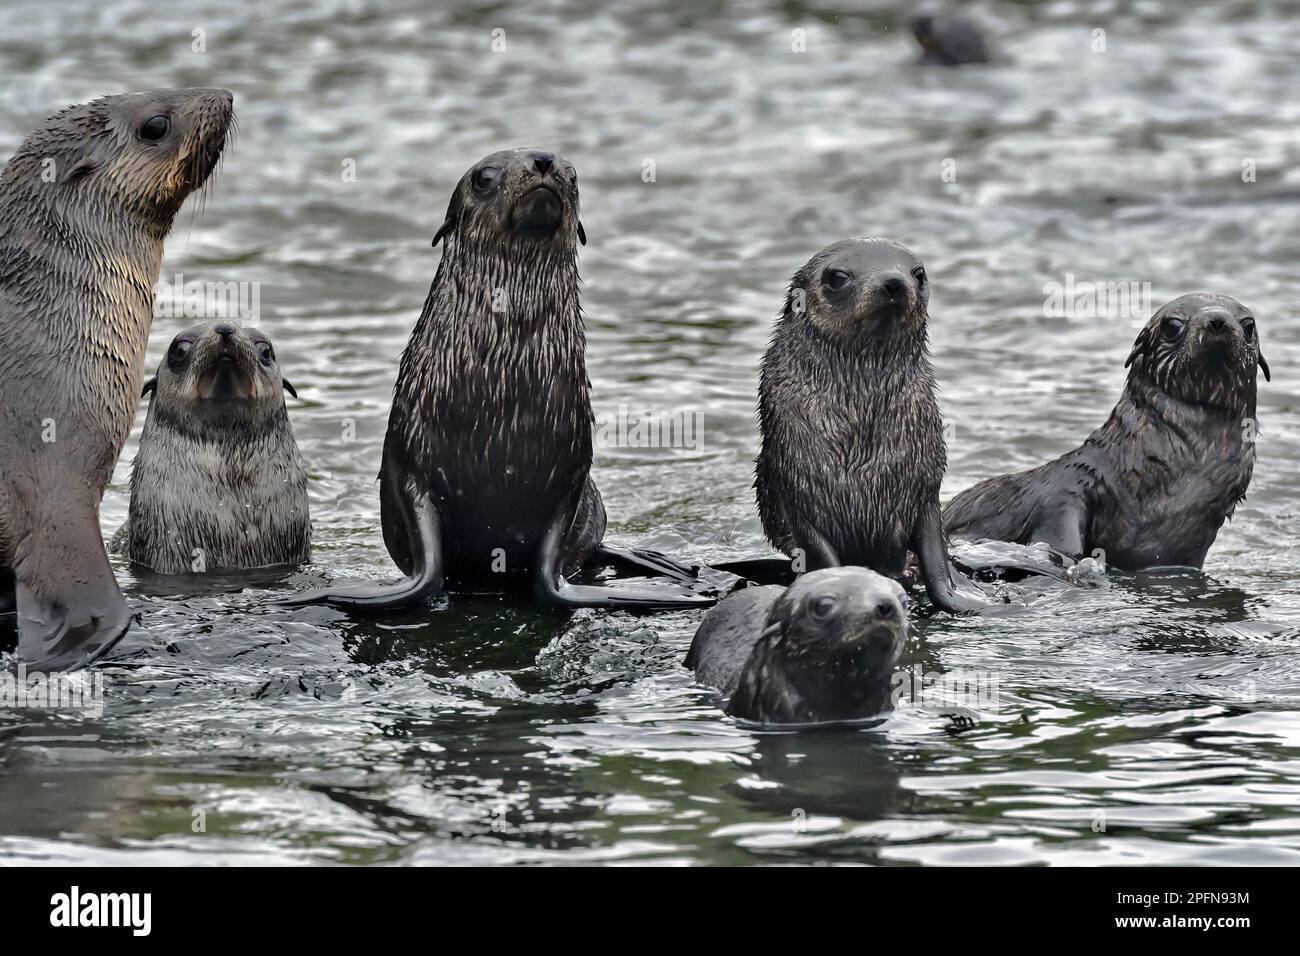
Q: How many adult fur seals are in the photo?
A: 1